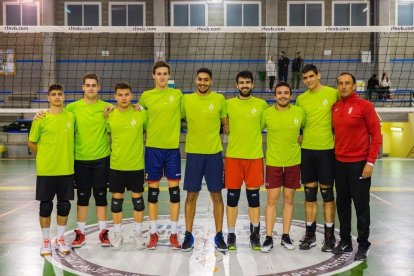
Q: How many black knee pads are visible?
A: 12